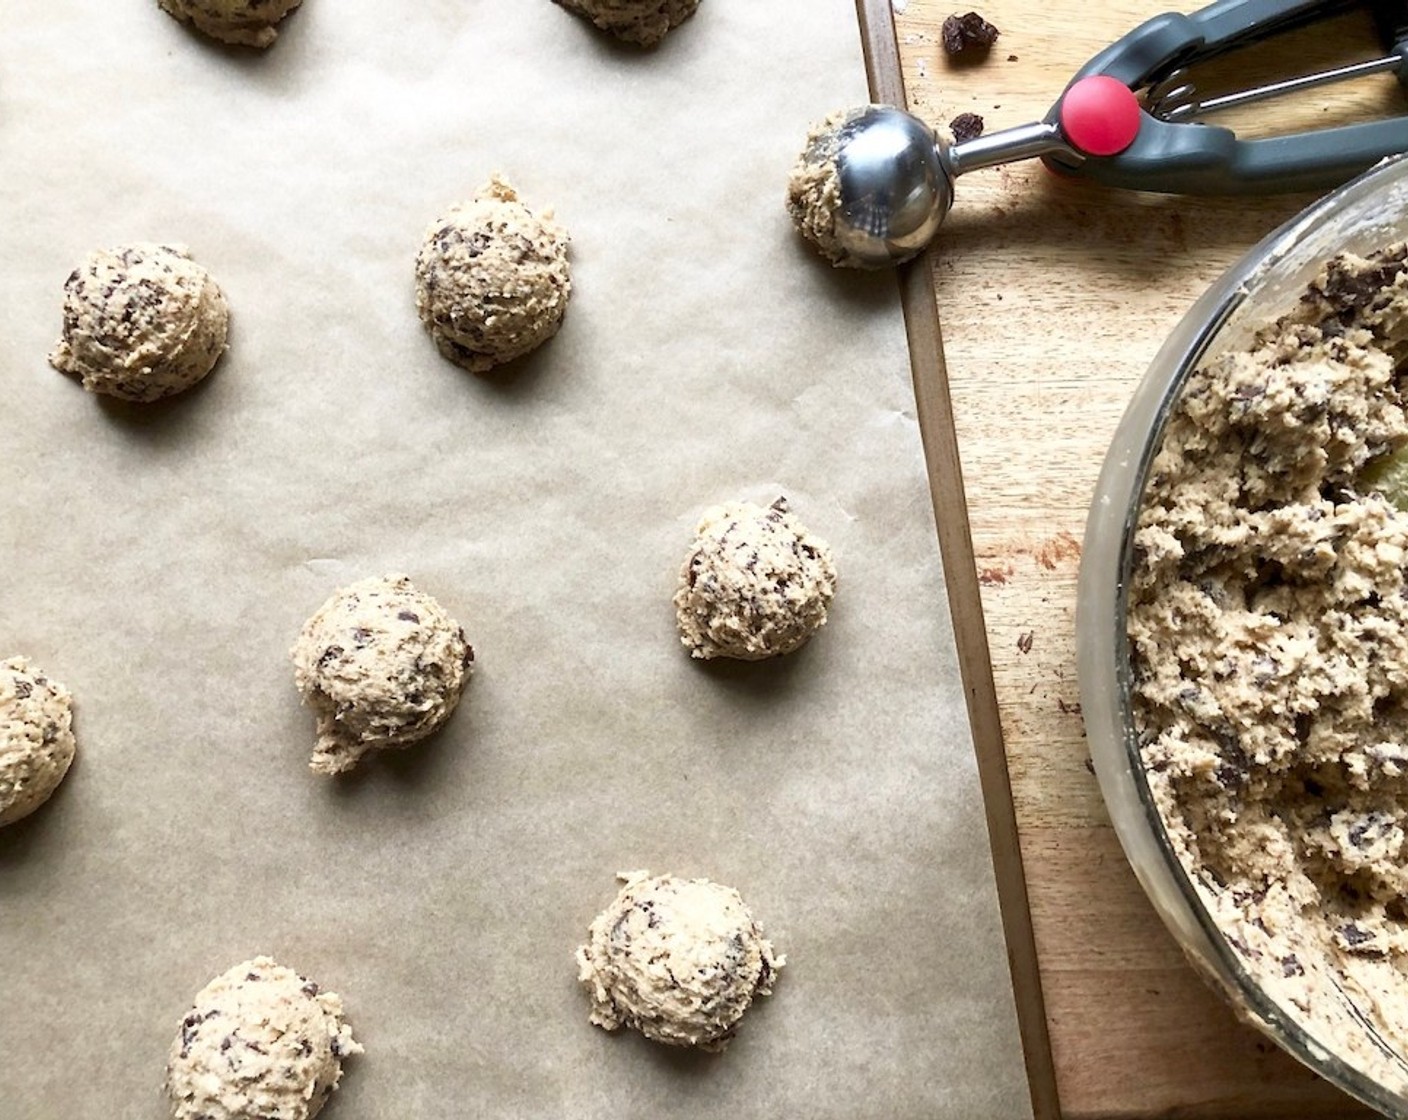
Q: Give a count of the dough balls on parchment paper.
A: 9